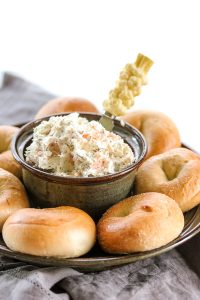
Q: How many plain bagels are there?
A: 8